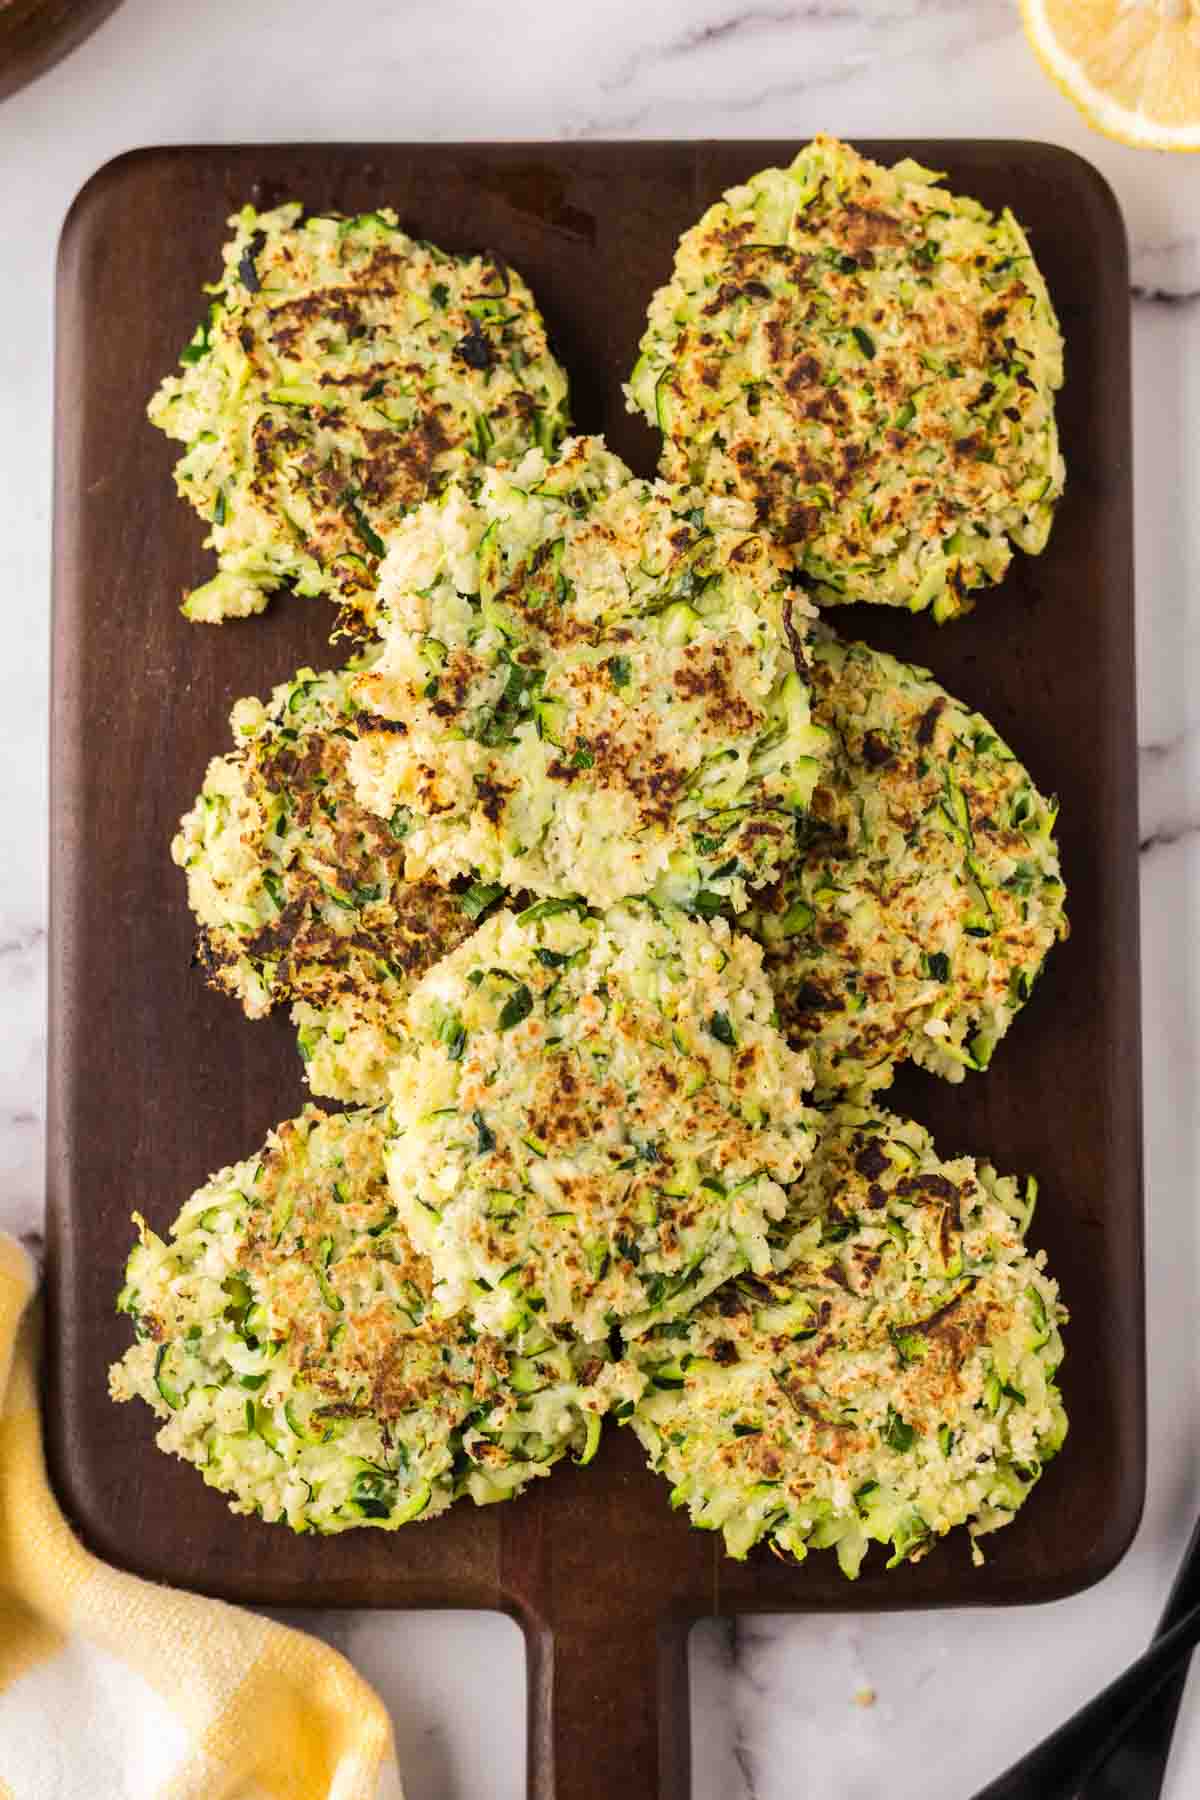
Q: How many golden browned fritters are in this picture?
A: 8